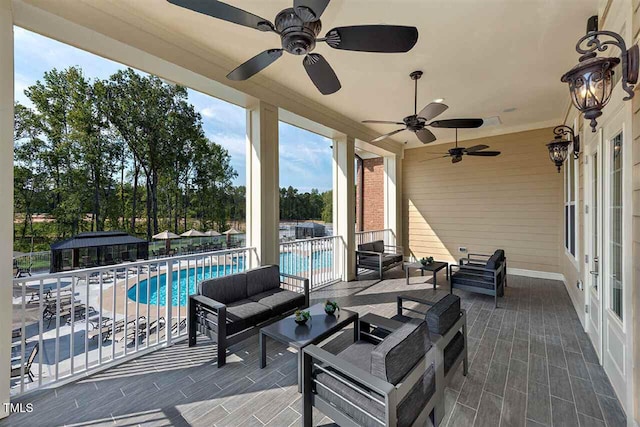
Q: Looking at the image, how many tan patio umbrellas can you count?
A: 4